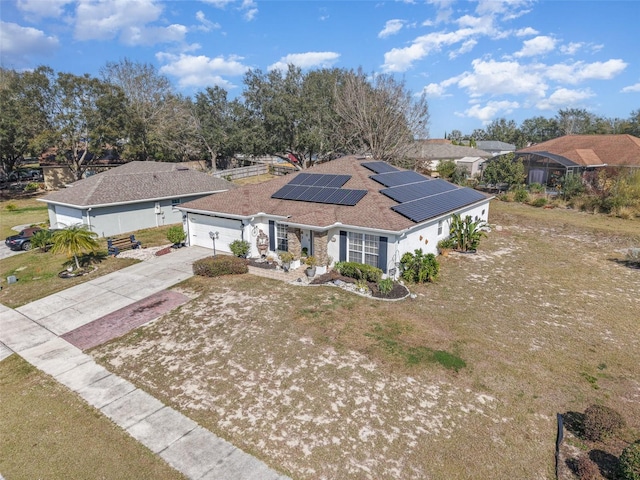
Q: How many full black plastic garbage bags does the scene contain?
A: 0